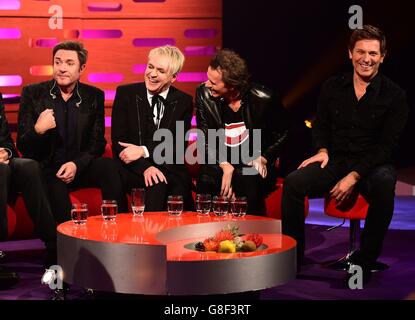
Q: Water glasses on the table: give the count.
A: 7